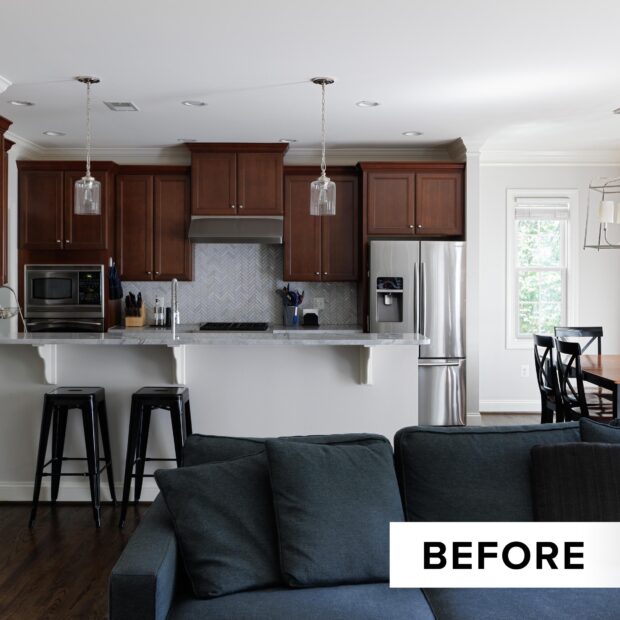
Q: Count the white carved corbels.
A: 3